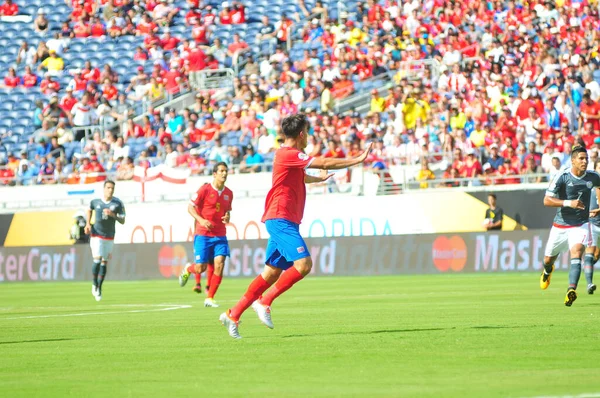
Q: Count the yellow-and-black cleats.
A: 2